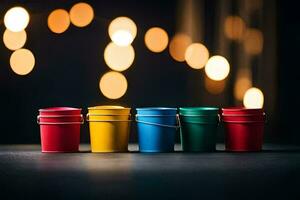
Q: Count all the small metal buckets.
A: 5